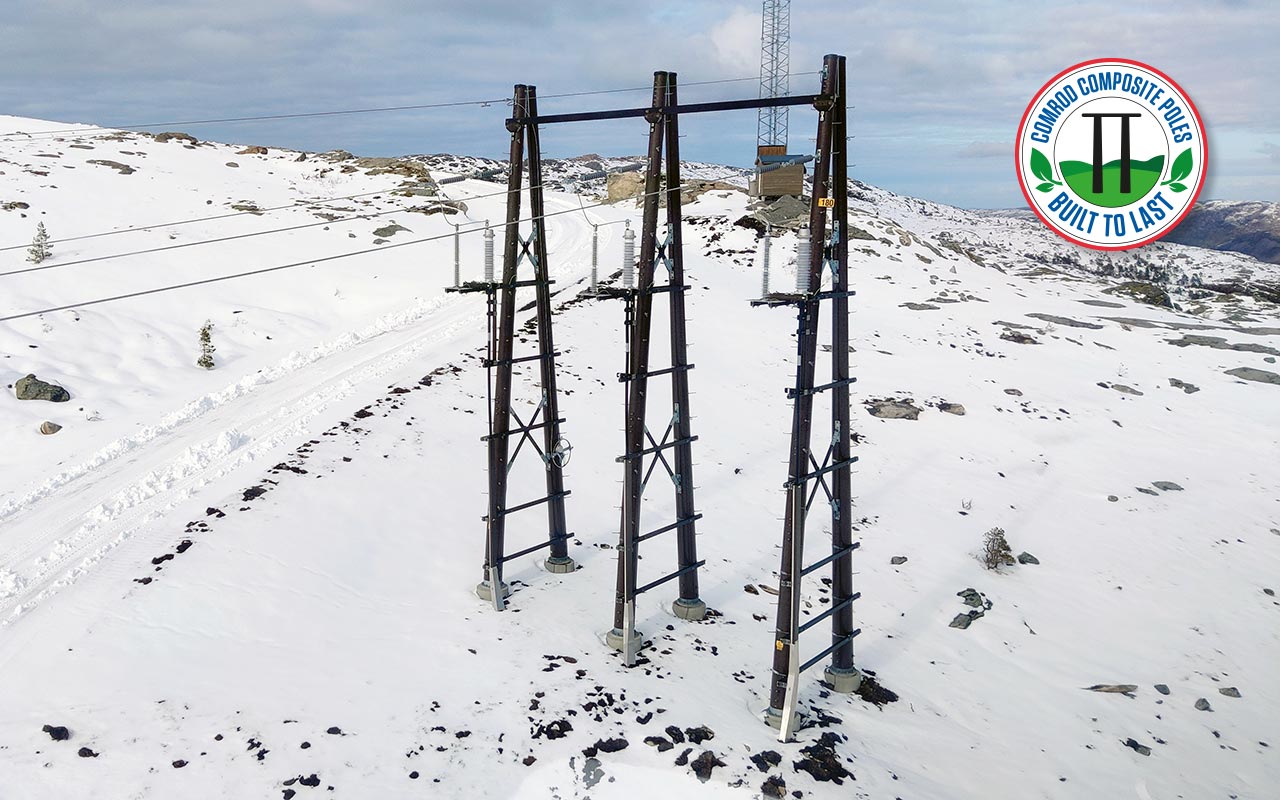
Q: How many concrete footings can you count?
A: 6